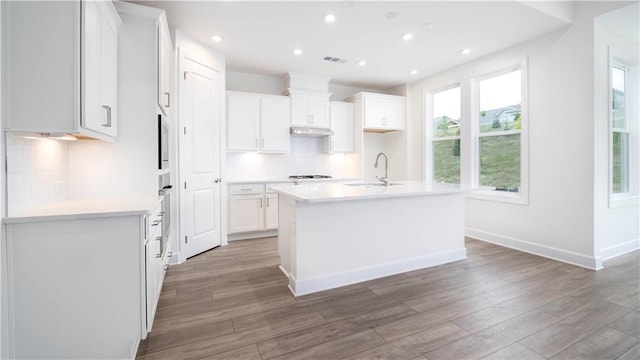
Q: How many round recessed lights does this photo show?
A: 7